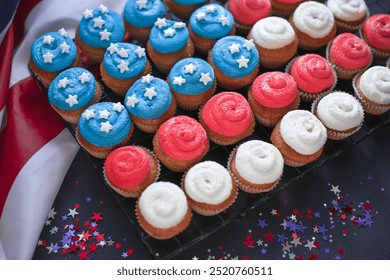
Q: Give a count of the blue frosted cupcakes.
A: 12